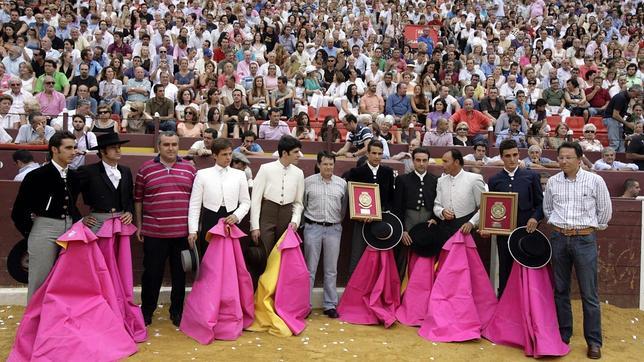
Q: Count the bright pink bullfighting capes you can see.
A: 8